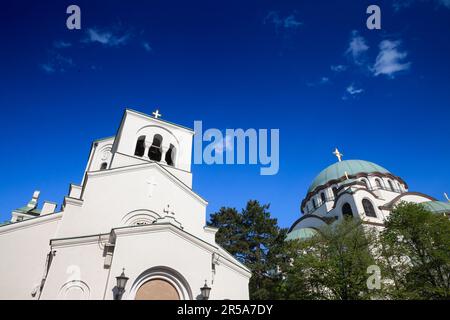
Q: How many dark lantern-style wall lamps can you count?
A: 2